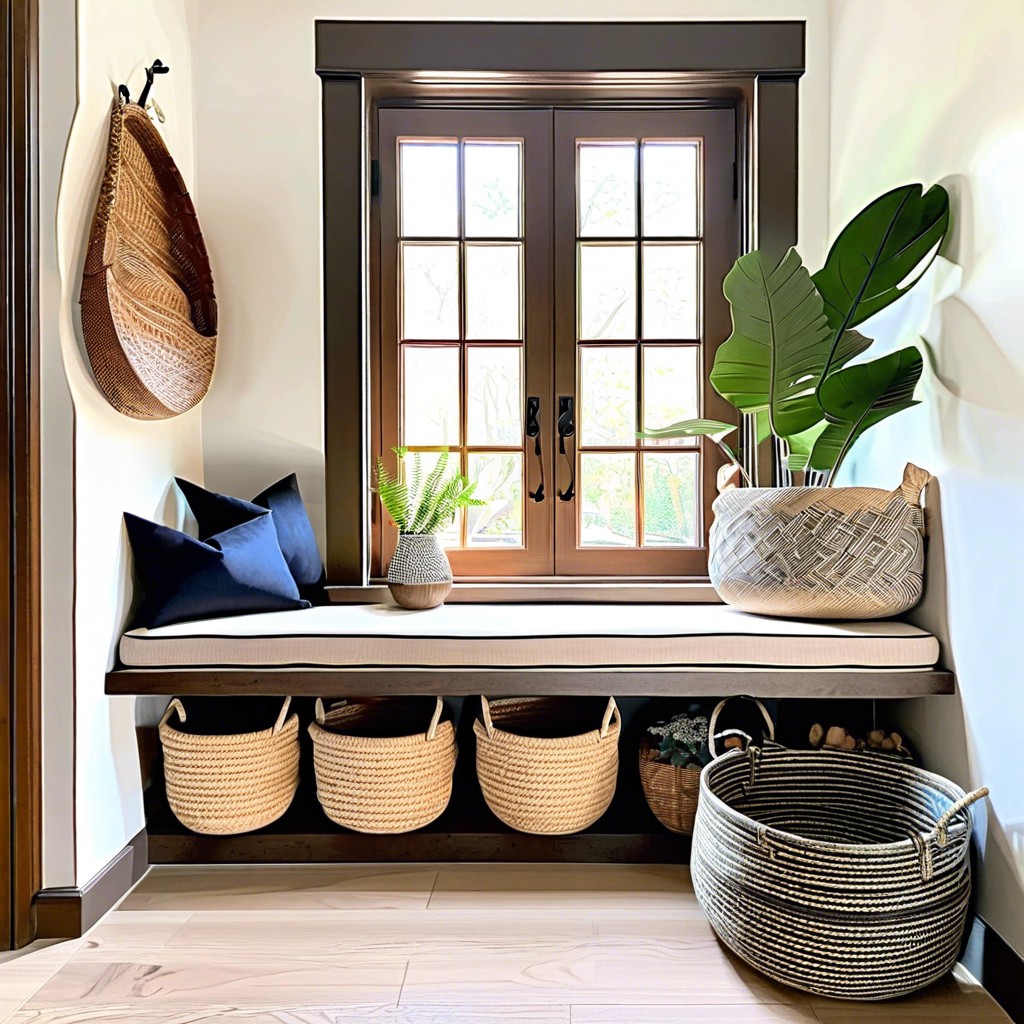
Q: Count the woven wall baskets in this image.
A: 1